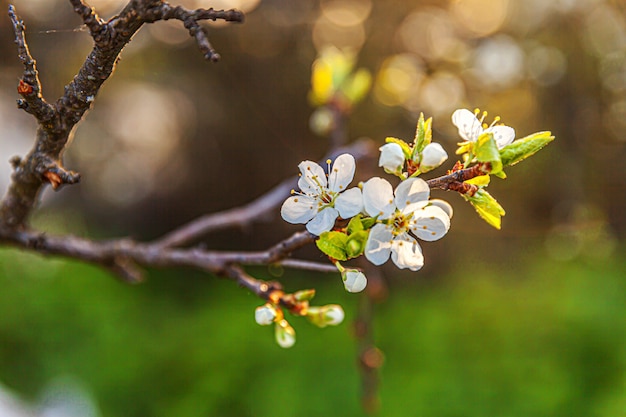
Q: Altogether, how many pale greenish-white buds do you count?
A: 6